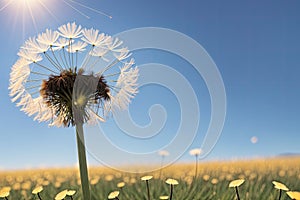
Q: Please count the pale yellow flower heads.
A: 12